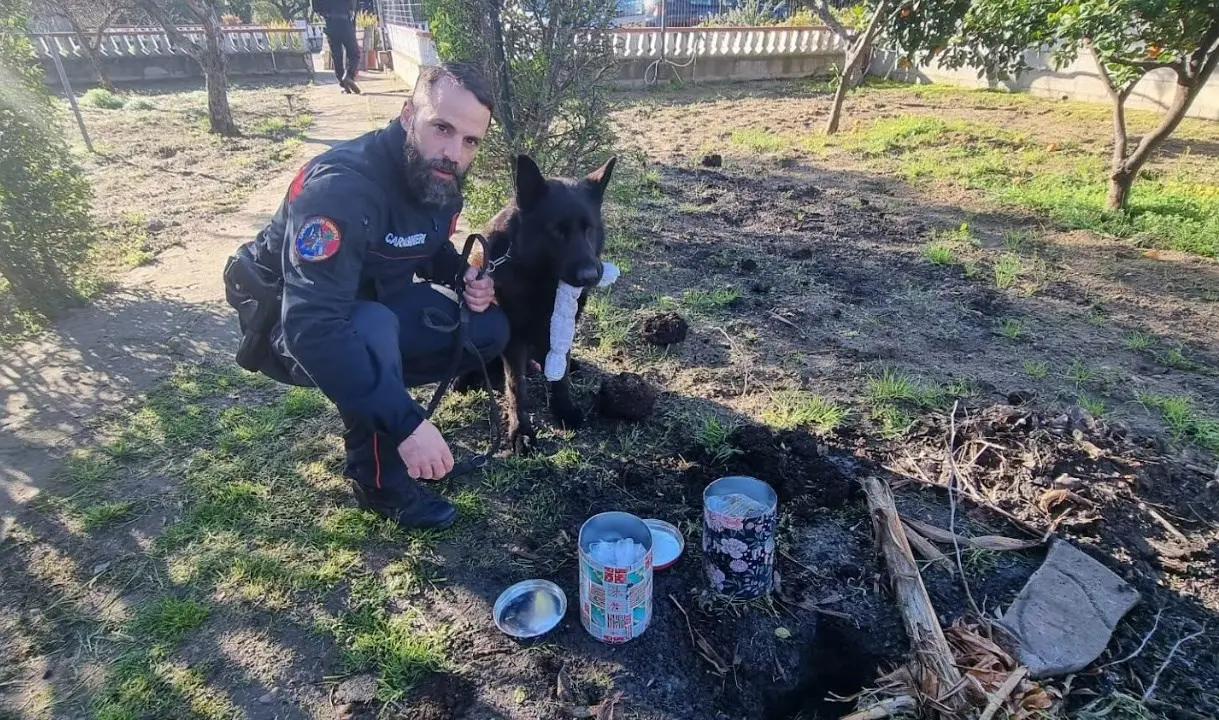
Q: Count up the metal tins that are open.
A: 2